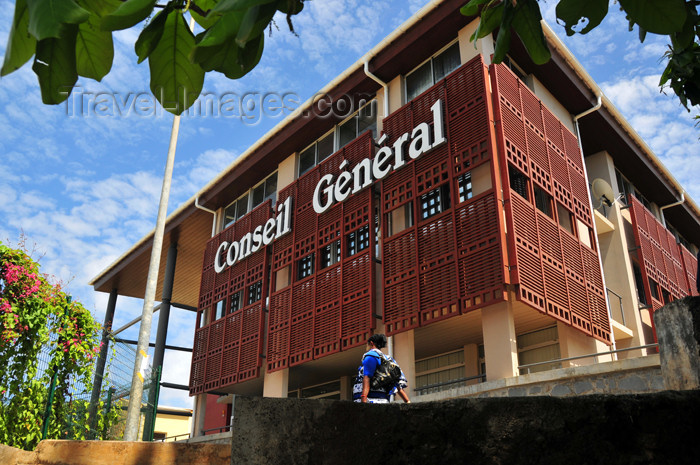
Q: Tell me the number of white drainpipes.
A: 4